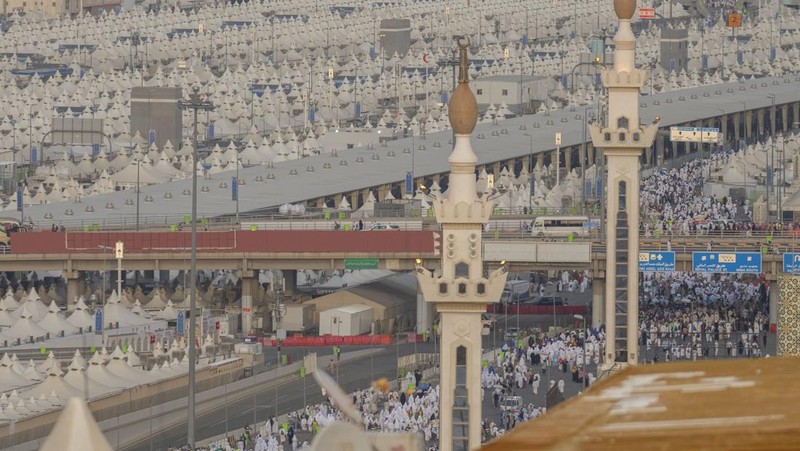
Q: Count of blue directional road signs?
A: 3